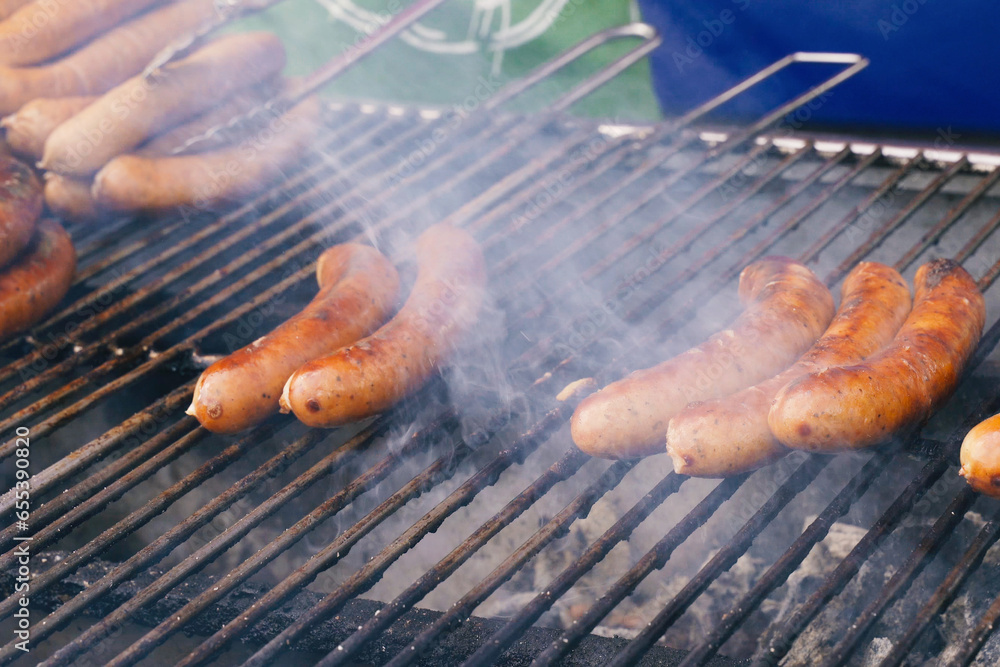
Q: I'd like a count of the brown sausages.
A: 8